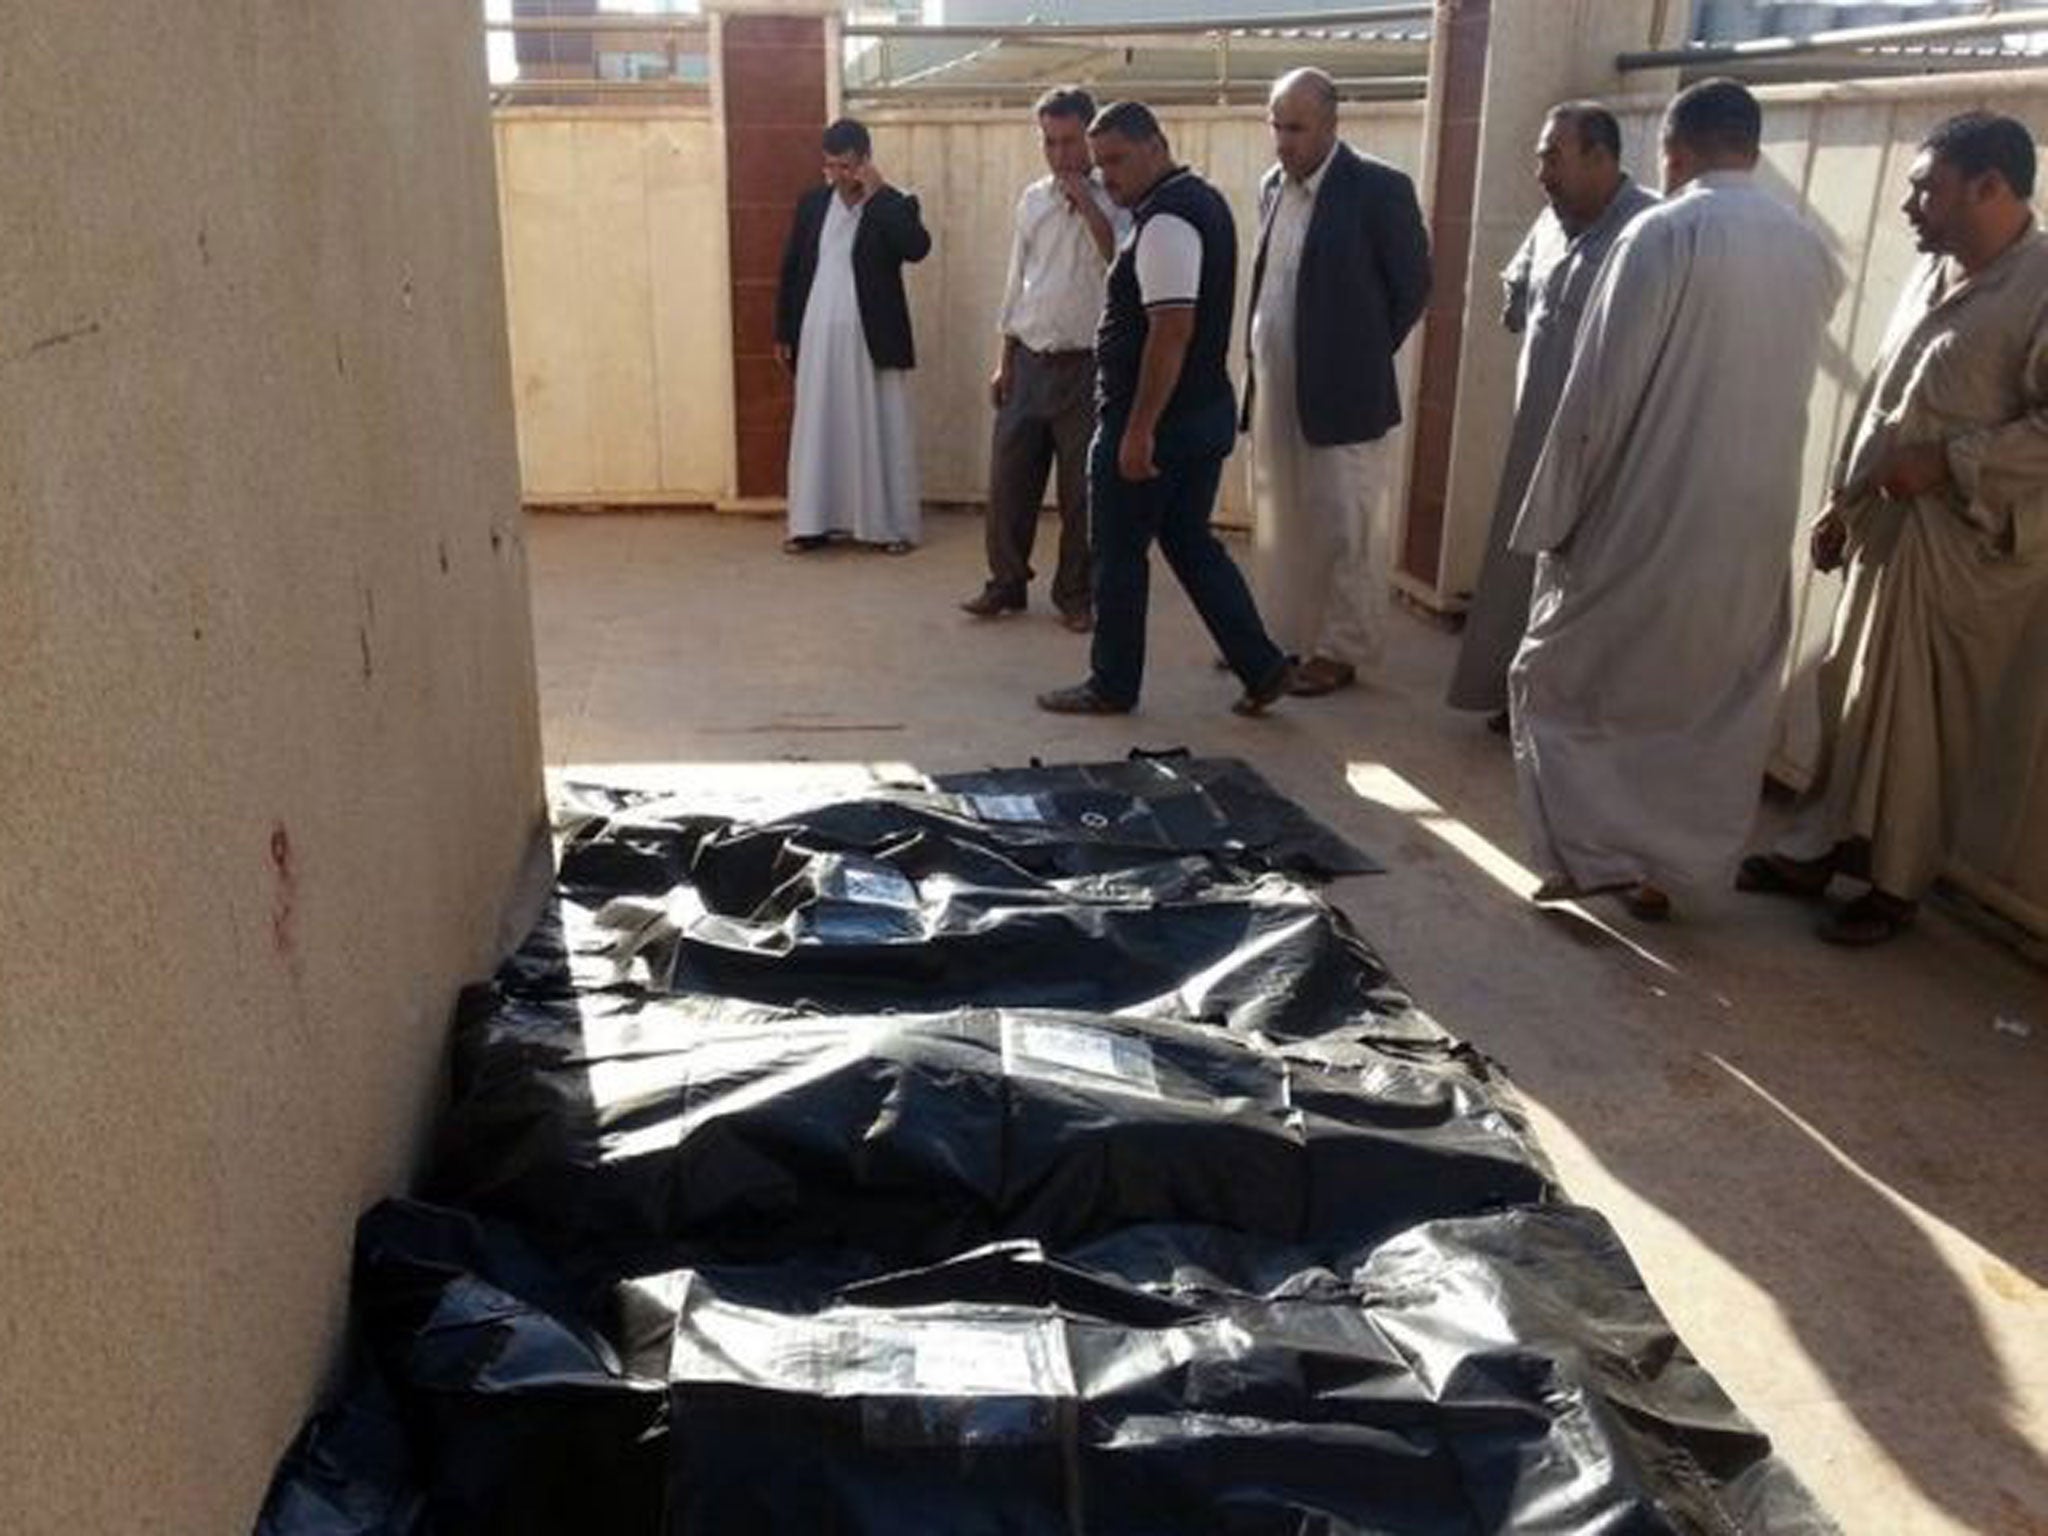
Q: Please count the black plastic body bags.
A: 4